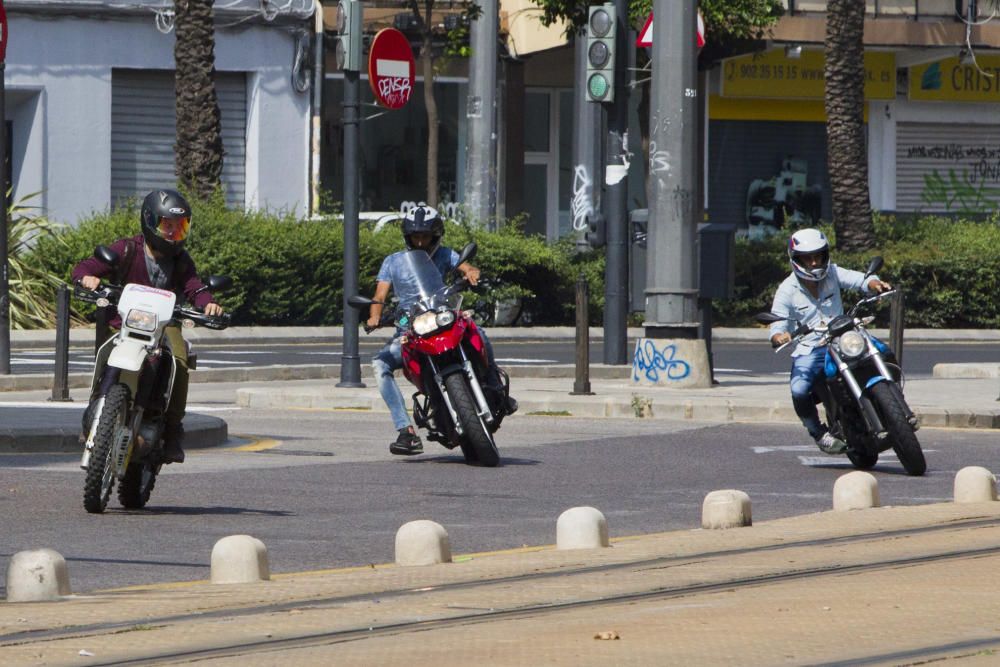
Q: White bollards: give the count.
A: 7